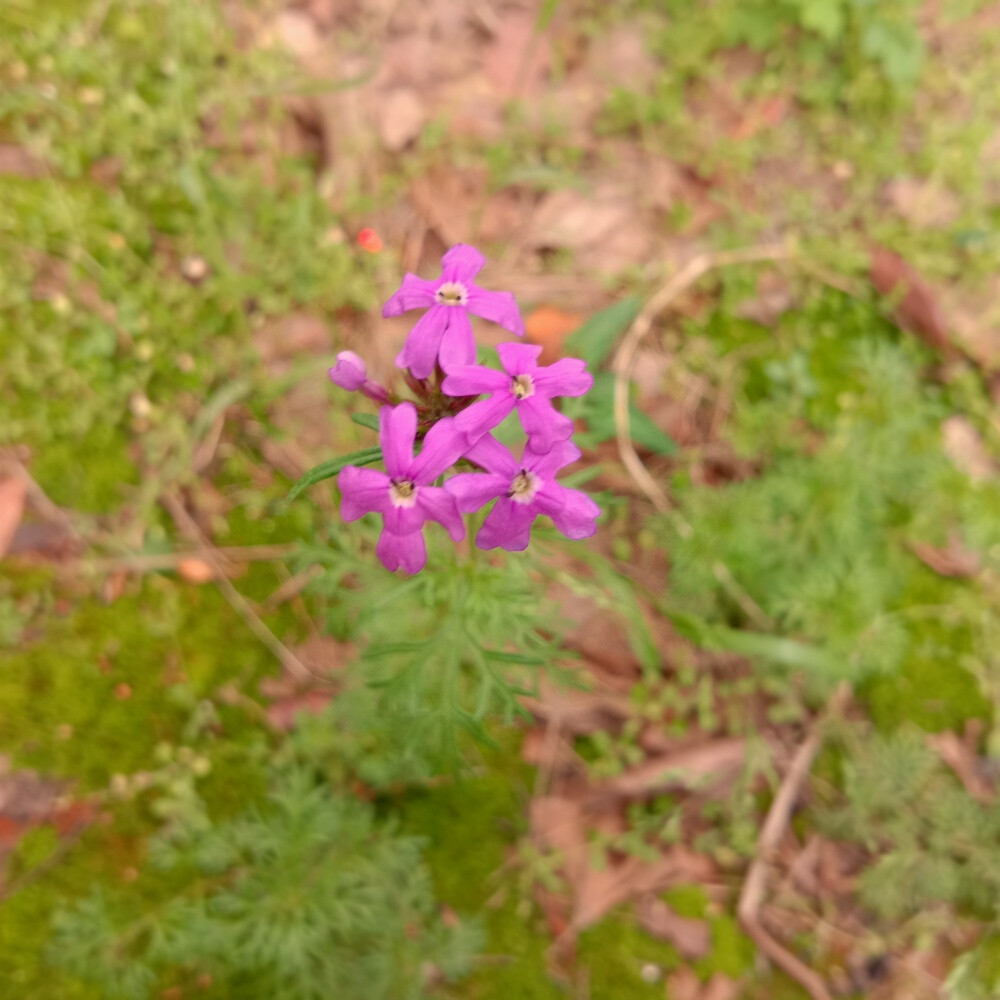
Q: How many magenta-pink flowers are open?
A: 4